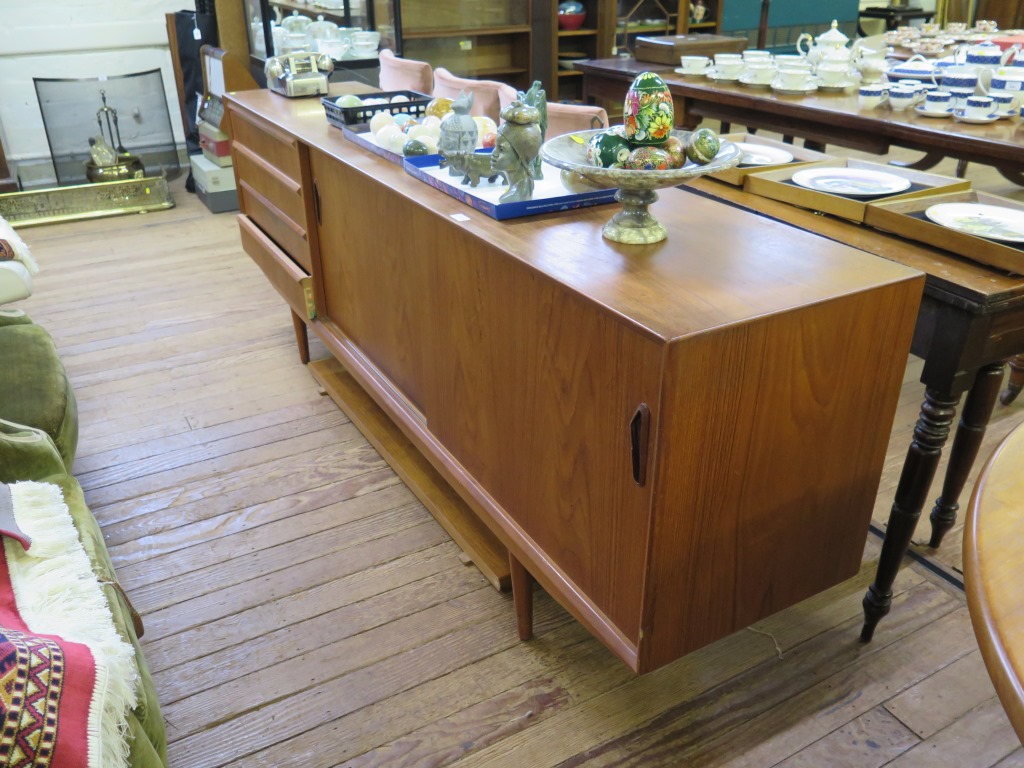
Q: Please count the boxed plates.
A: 3